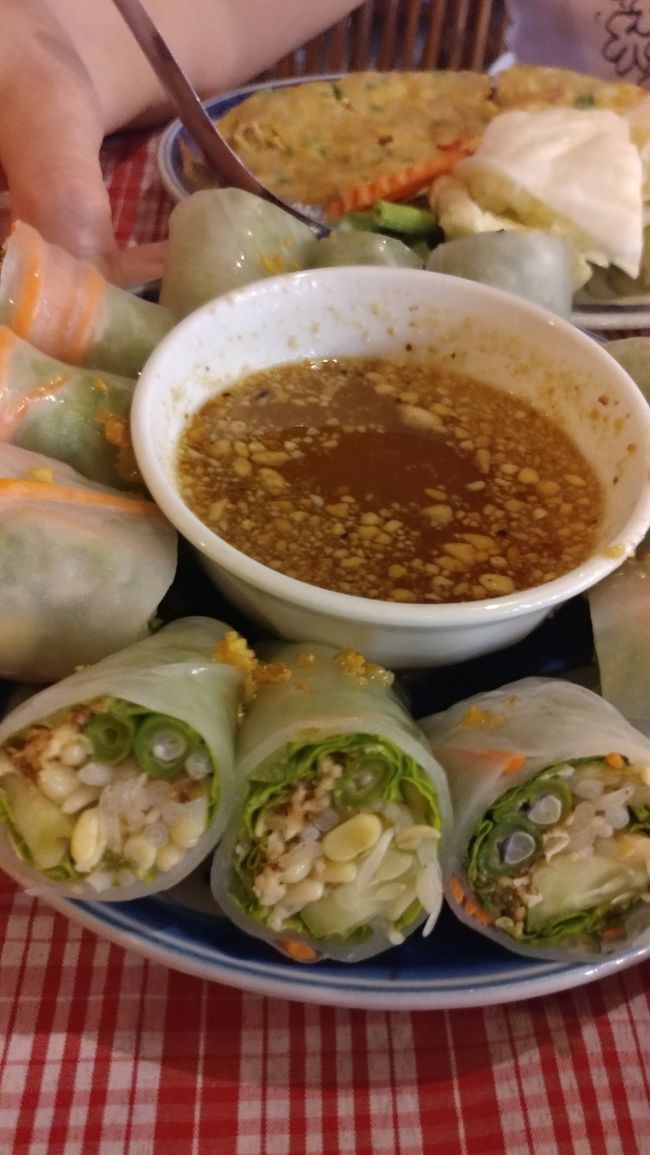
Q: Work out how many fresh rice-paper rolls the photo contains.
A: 11